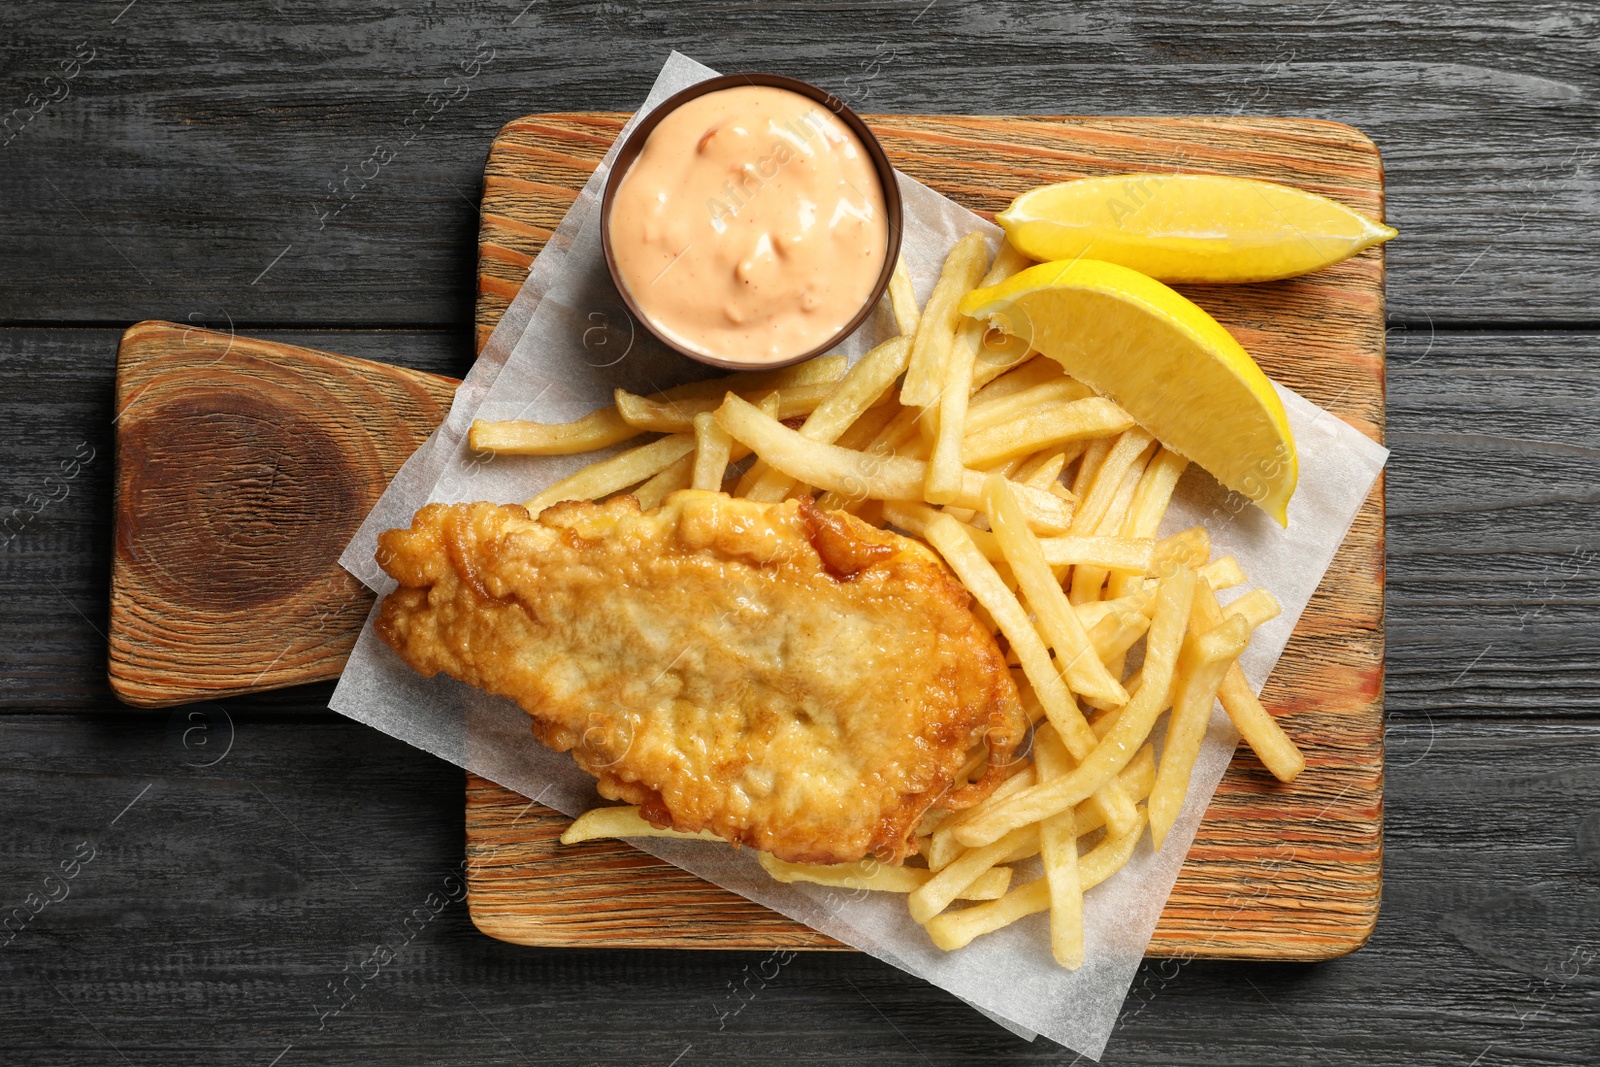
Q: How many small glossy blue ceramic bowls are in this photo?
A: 0